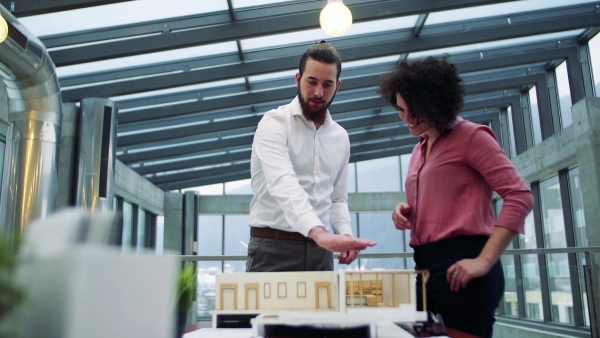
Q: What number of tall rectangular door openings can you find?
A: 3